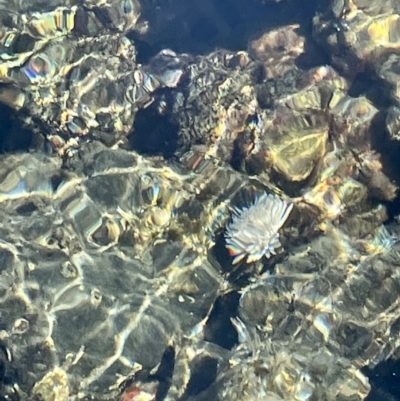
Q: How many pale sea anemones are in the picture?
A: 1